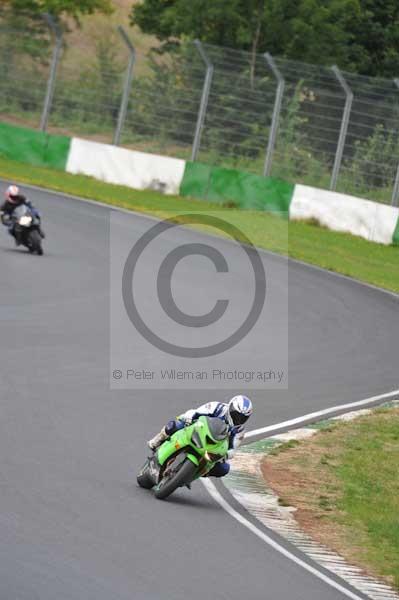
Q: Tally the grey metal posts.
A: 6